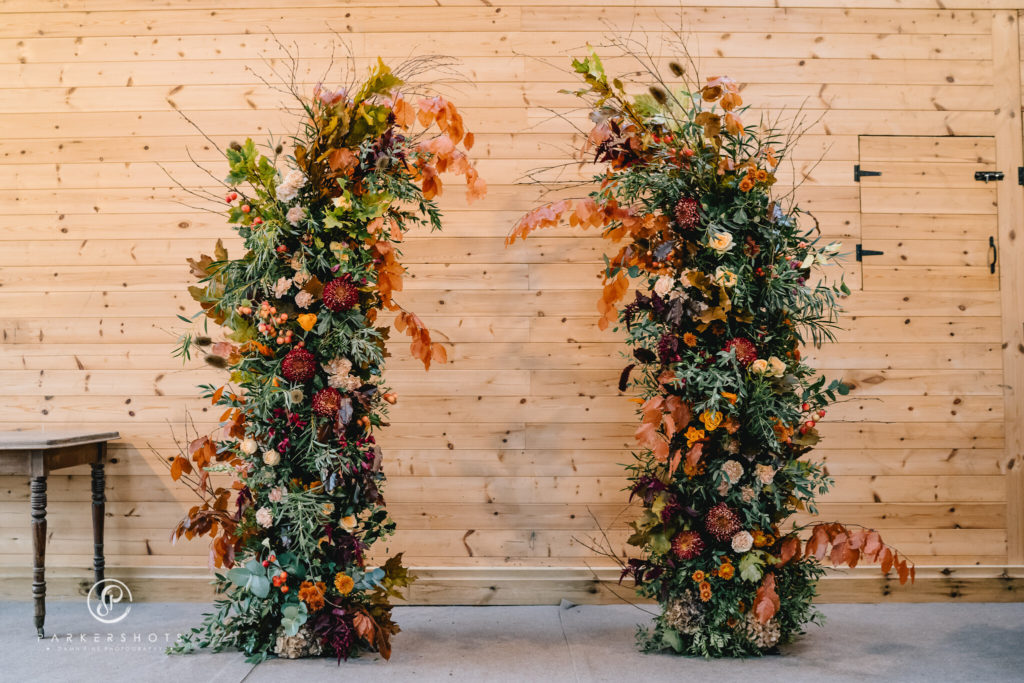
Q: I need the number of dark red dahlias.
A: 7